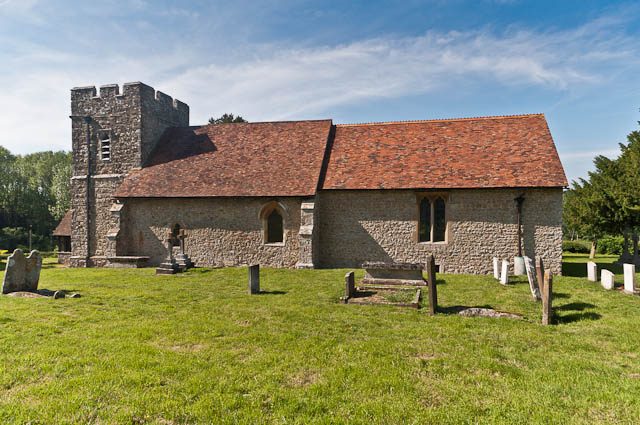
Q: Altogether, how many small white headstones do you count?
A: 5